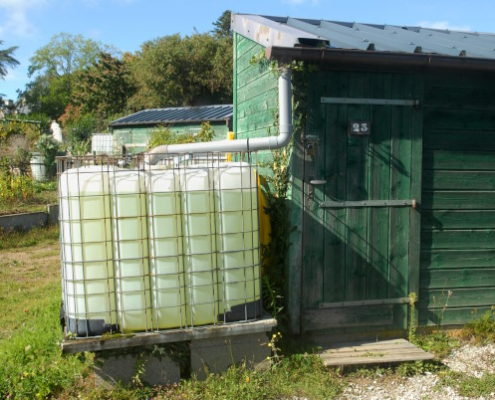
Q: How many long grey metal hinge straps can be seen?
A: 3